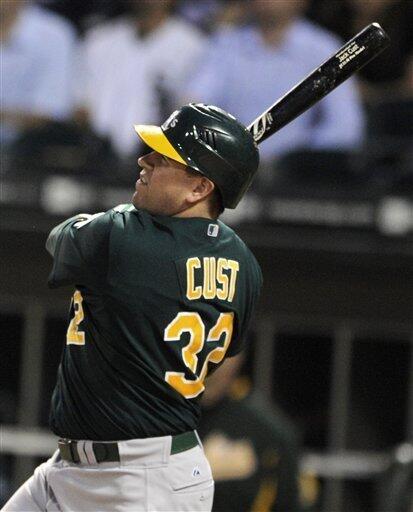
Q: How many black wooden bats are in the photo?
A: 1